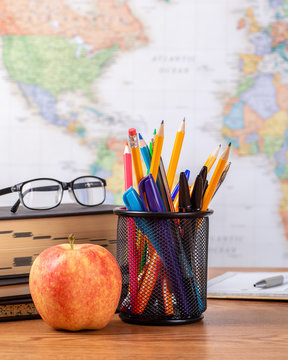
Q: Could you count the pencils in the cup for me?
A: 8